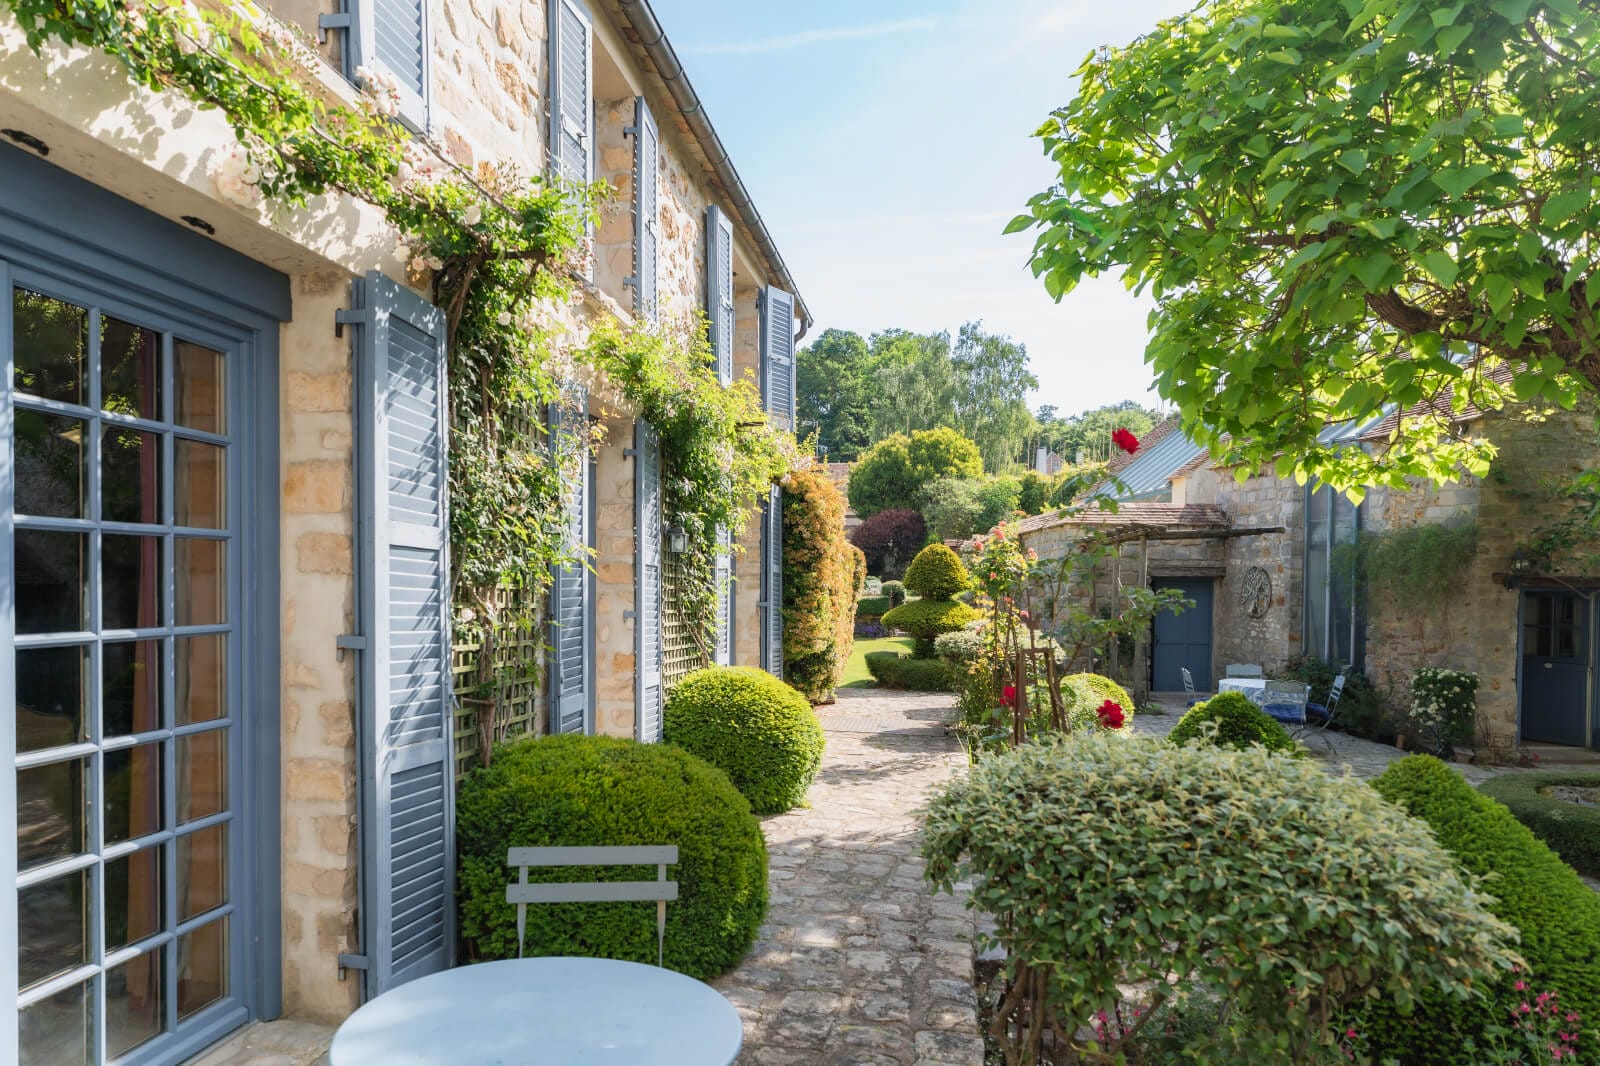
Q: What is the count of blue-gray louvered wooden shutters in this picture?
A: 10